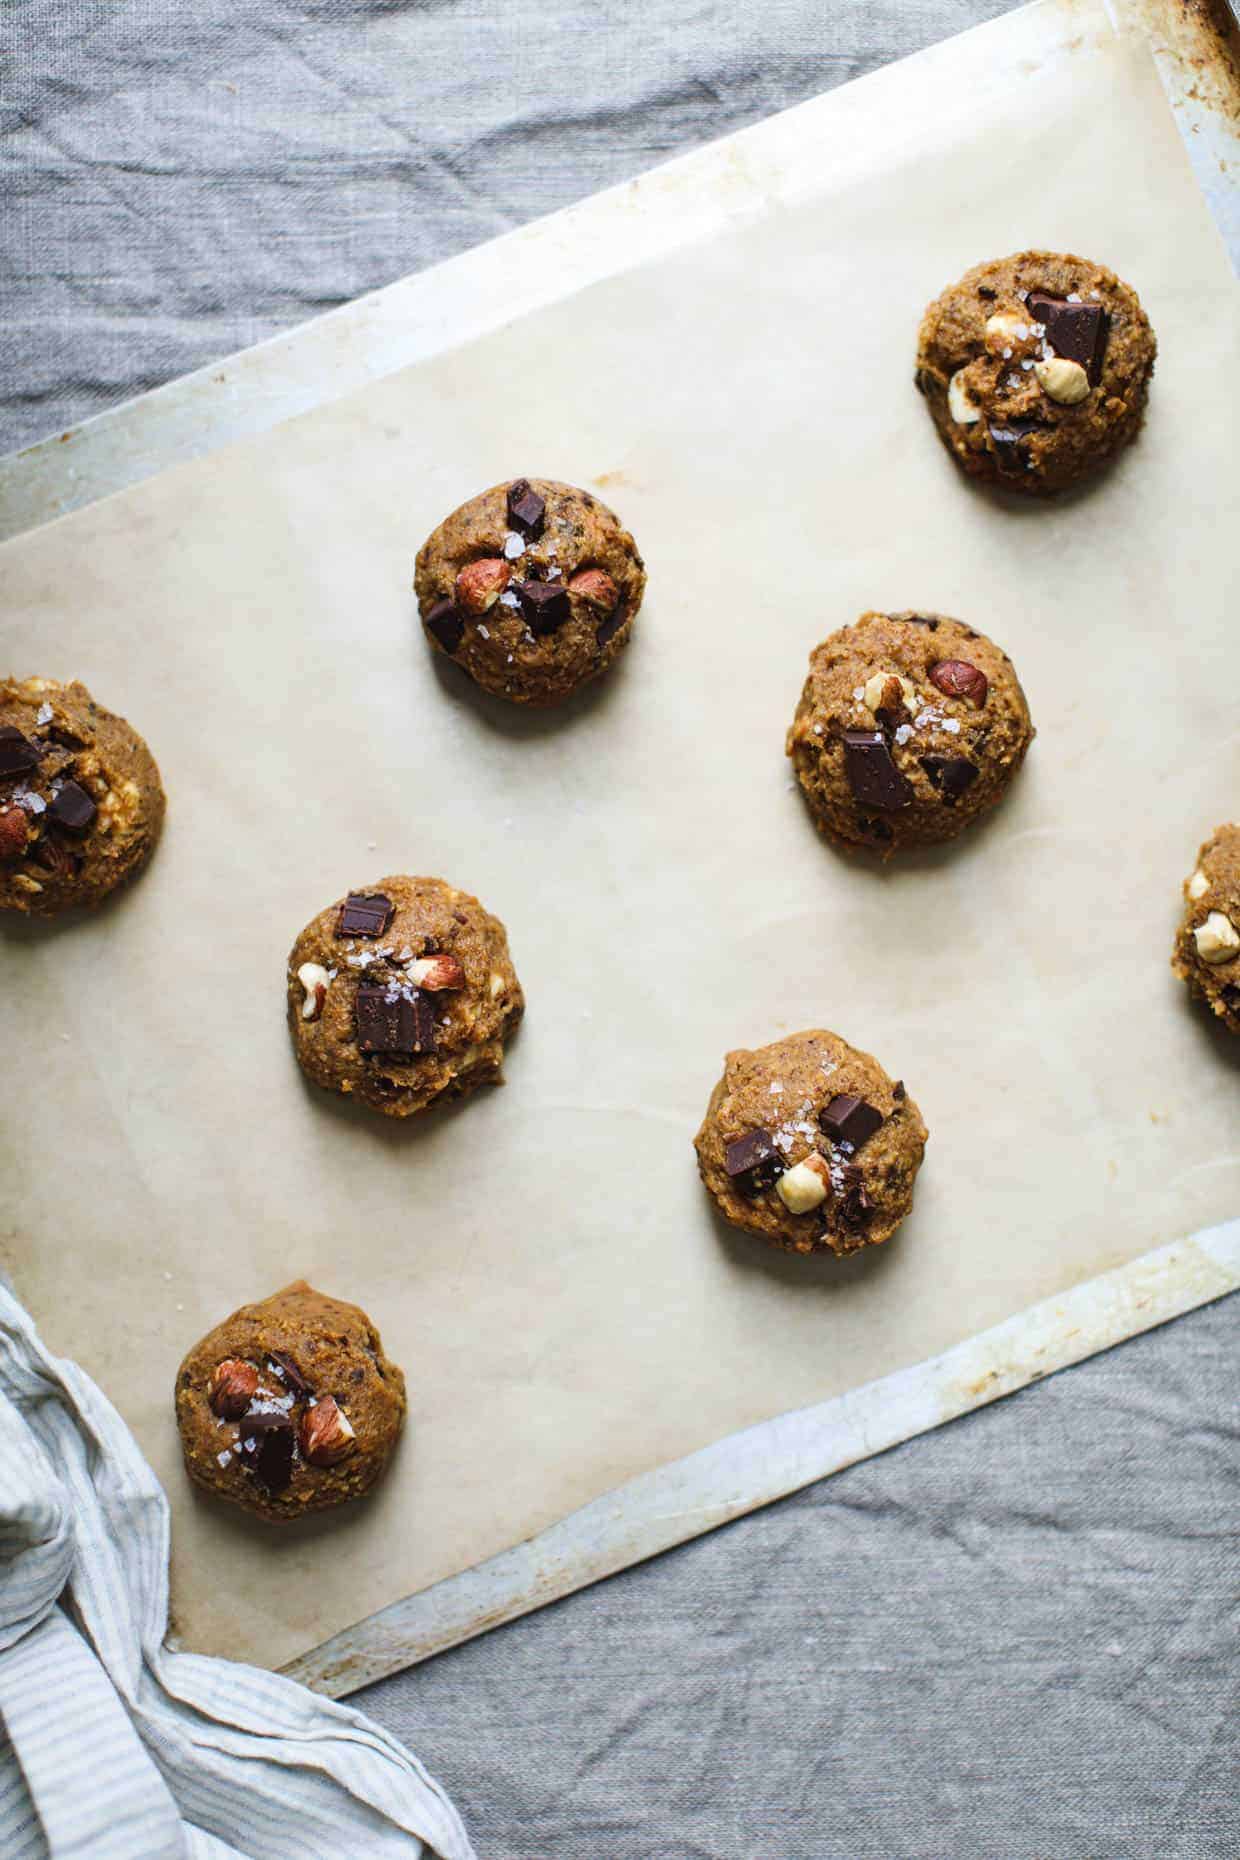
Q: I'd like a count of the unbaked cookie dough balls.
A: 8